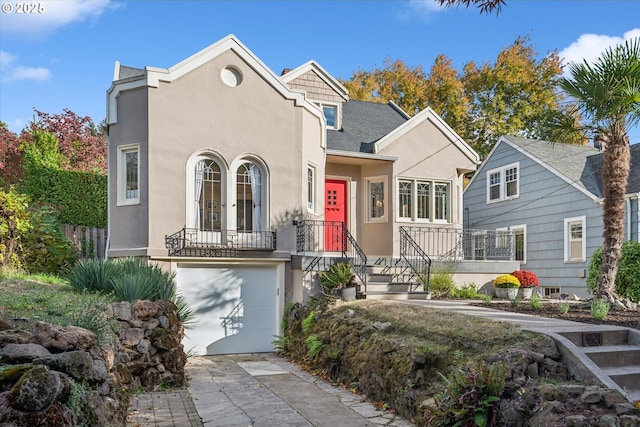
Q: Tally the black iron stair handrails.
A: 2